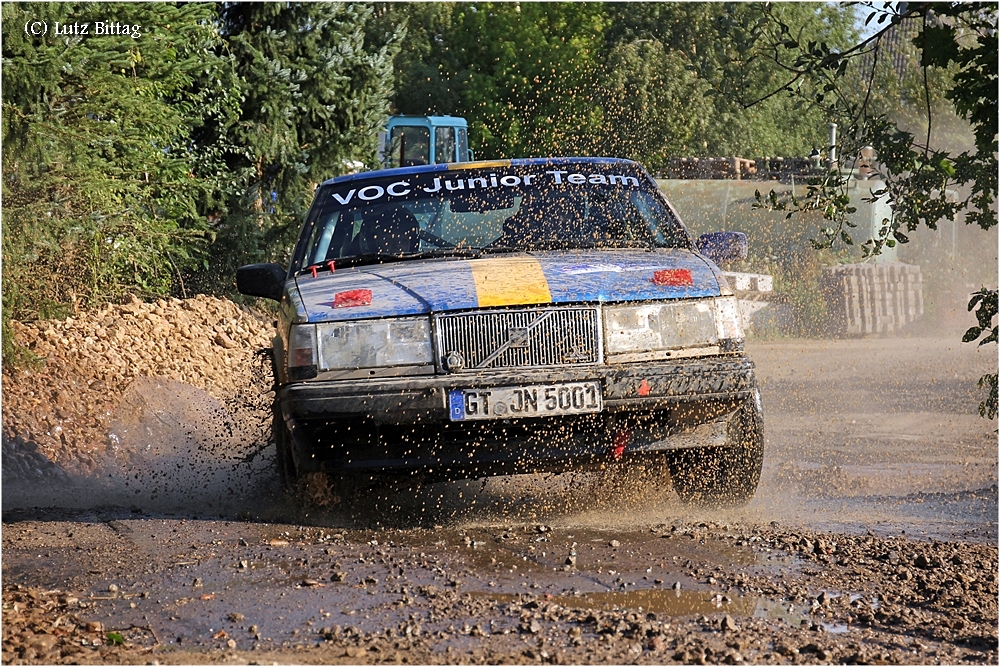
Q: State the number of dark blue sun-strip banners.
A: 1